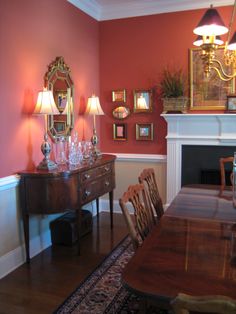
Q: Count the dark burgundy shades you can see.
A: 3